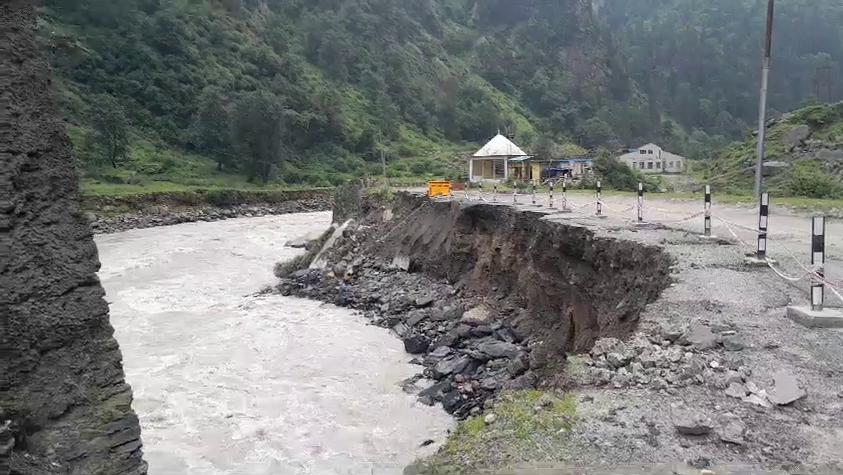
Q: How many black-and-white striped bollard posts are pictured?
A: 12